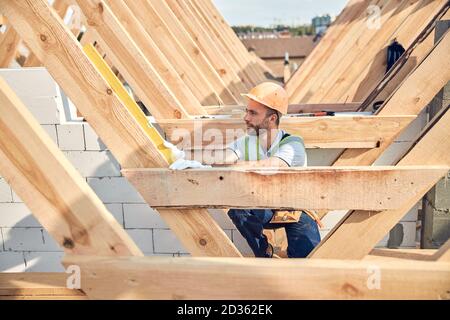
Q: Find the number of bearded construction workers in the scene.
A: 1